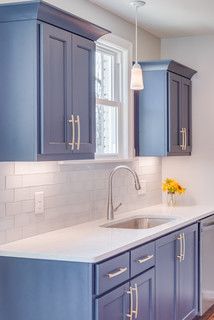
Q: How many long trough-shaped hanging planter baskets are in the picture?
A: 0